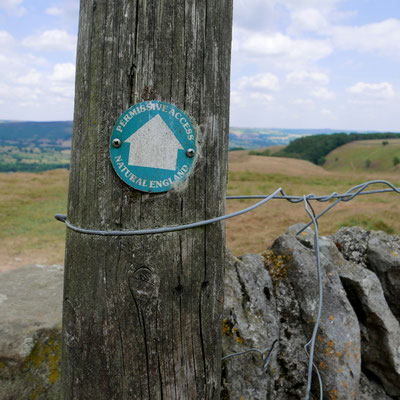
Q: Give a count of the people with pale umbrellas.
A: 0